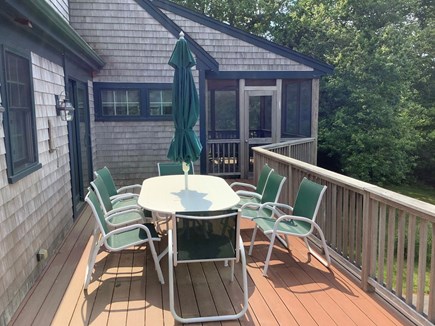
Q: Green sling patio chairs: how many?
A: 8